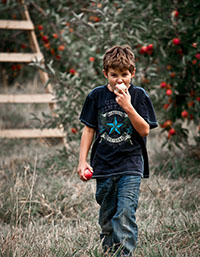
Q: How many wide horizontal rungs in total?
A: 4